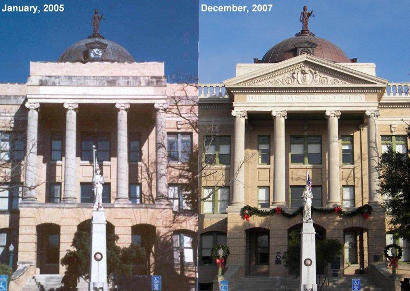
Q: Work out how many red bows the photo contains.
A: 6